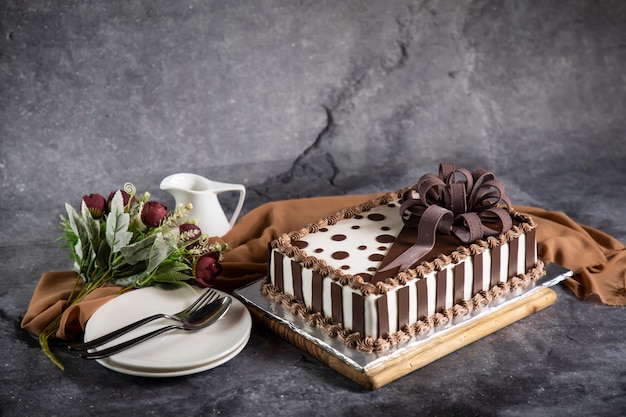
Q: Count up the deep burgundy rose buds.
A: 5